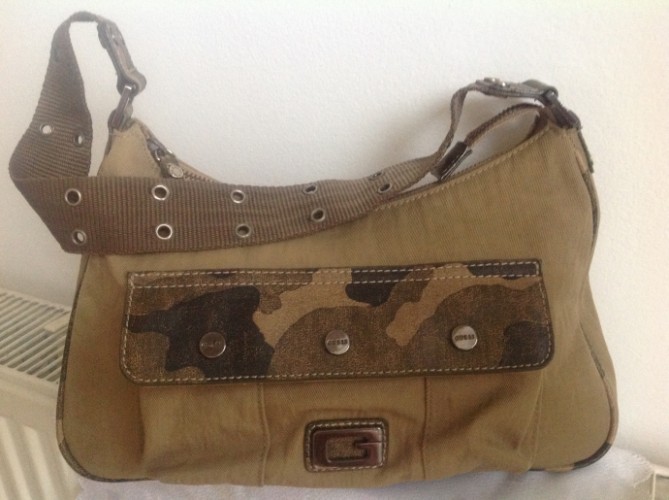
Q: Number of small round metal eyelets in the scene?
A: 12